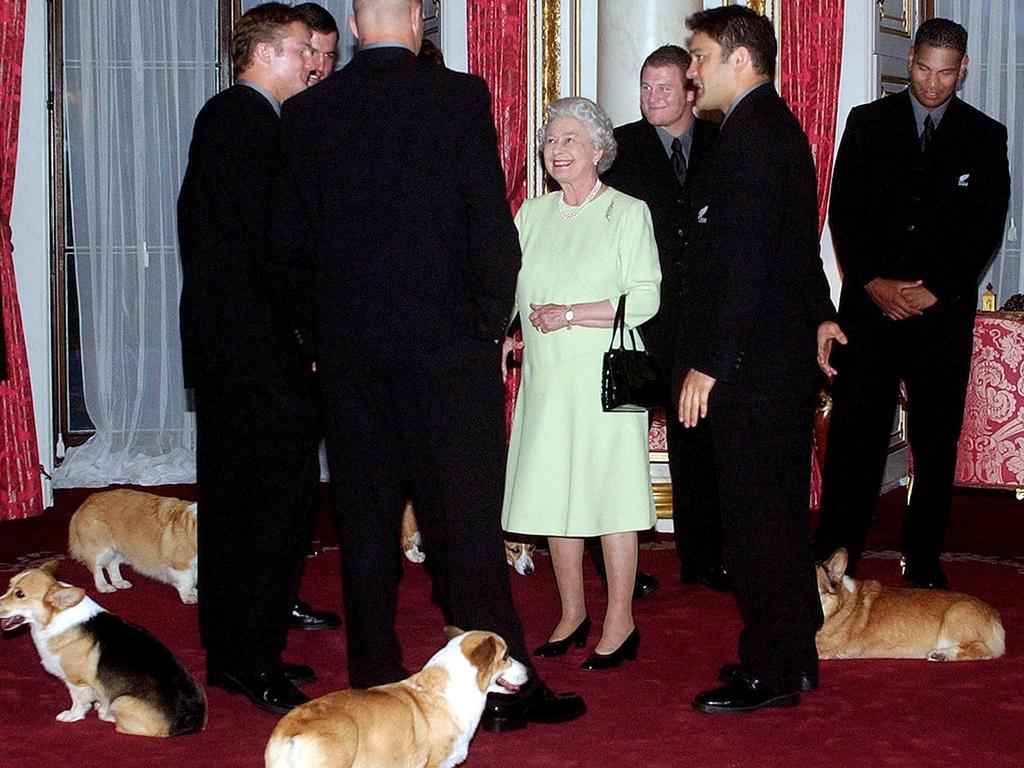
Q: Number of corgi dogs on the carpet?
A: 5